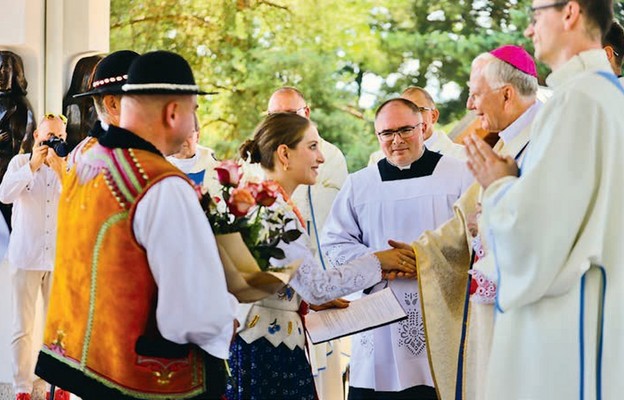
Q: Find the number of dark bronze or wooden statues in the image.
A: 2